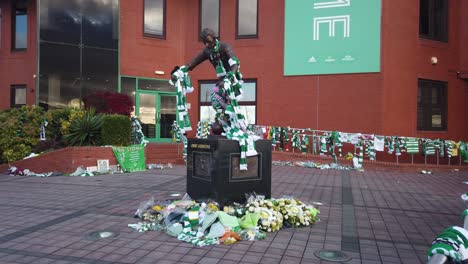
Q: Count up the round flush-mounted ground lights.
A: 4